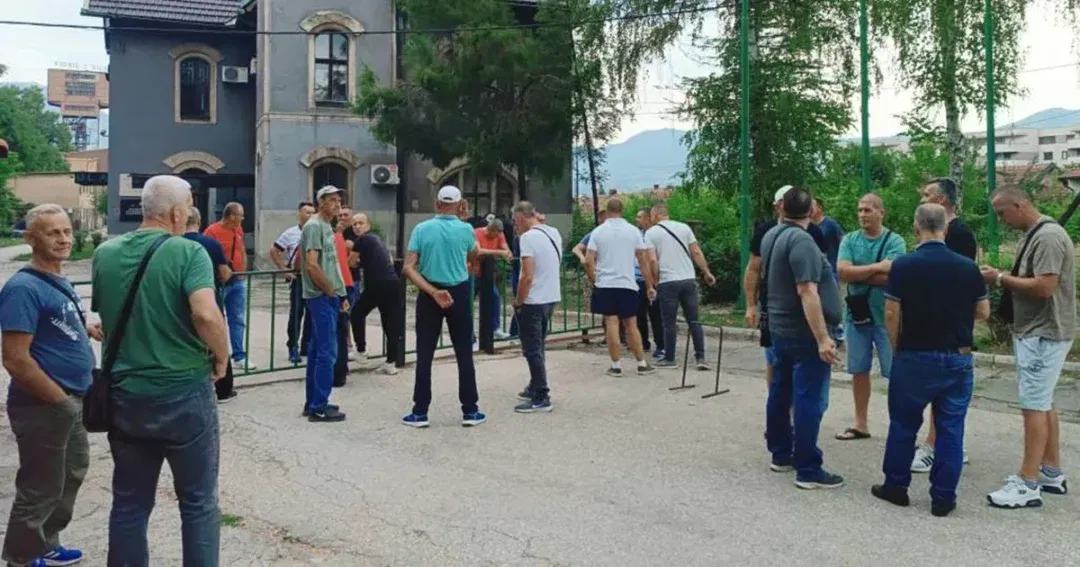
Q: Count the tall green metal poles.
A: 3